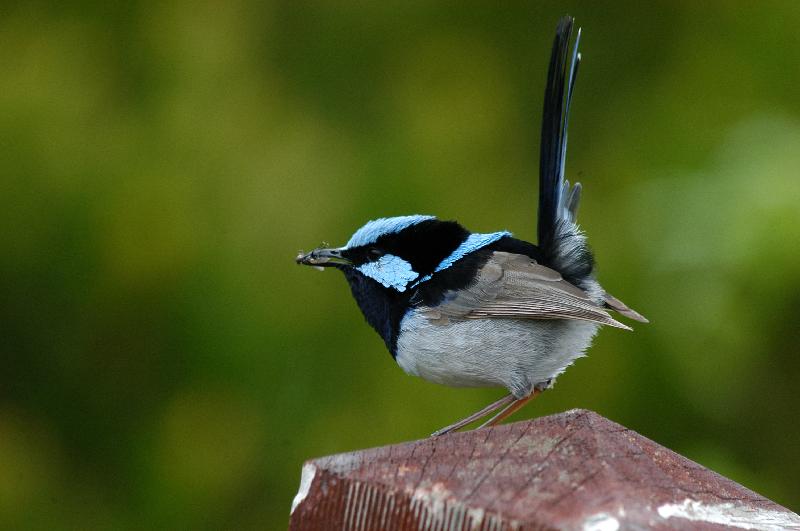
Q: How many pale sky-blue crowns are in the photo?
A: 1